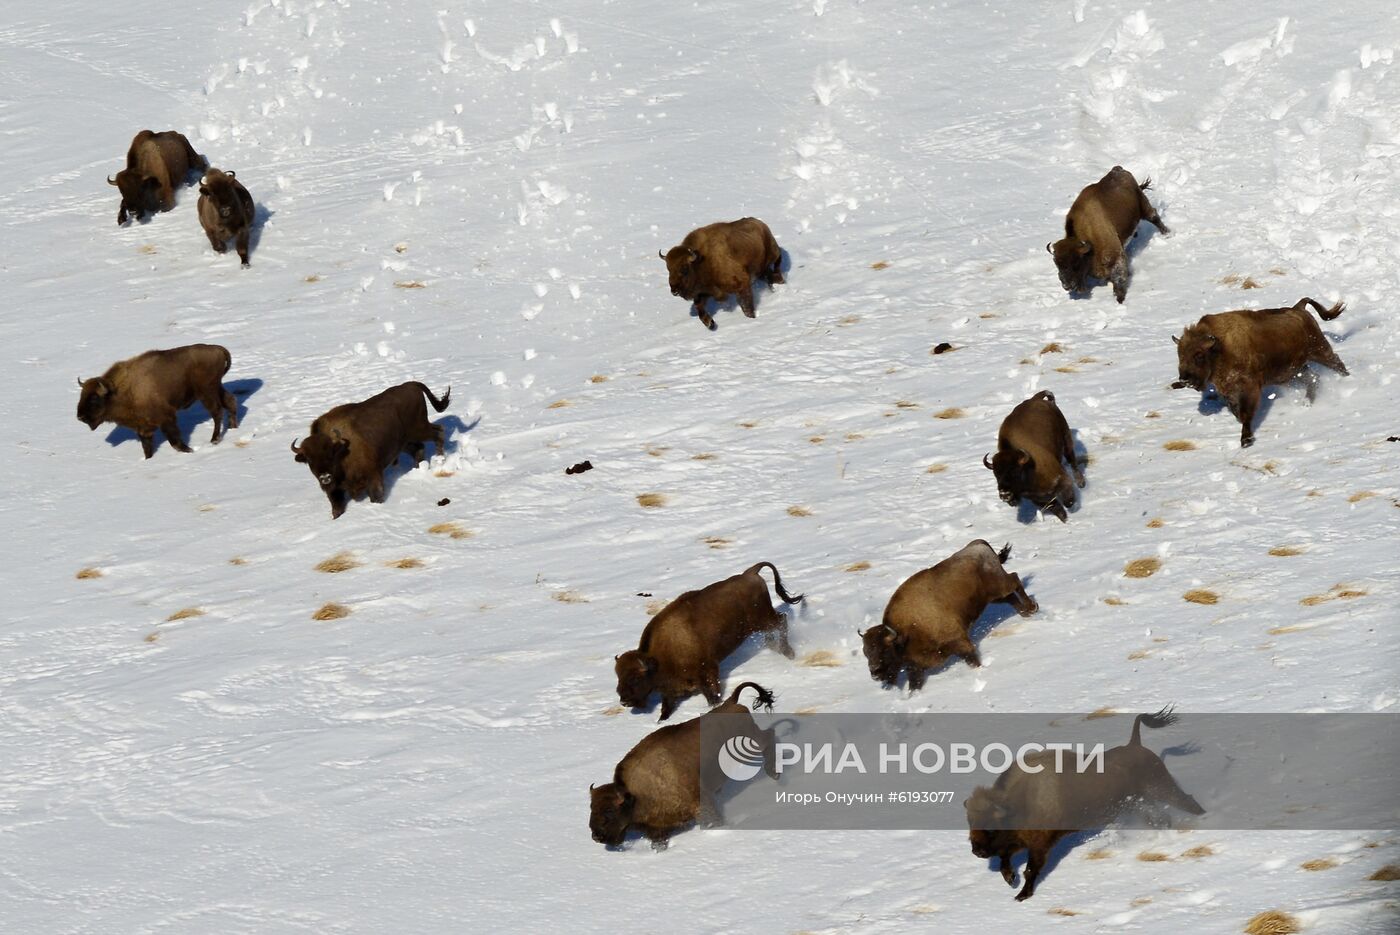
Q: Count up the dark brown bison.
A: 12